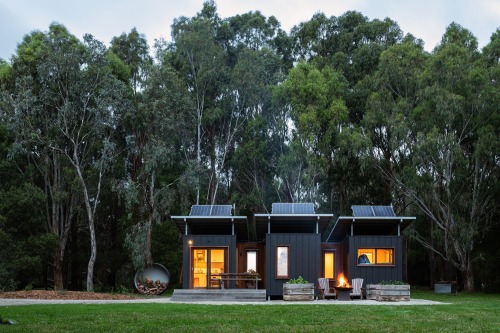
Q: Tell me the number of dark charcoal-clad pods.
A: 3